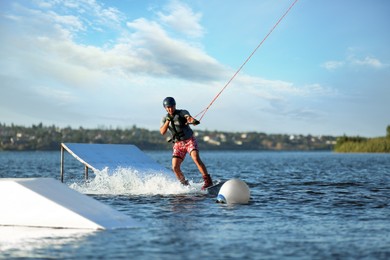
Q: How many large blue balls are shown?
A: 0